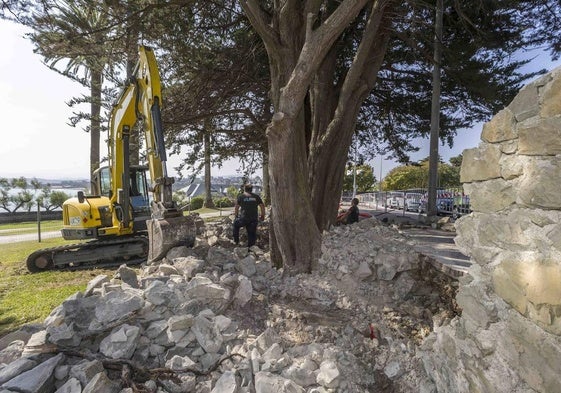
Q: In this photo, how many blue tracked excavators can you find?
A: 0